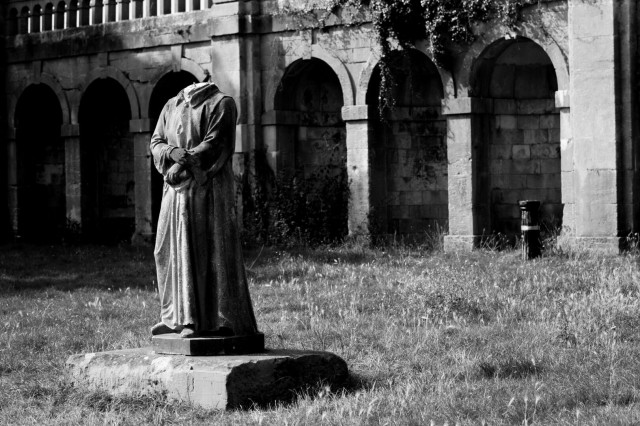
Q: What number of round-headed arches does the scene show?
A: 6